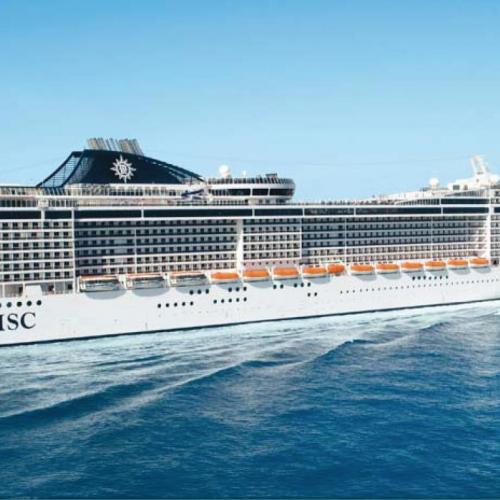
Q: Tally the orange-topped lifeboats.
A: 11